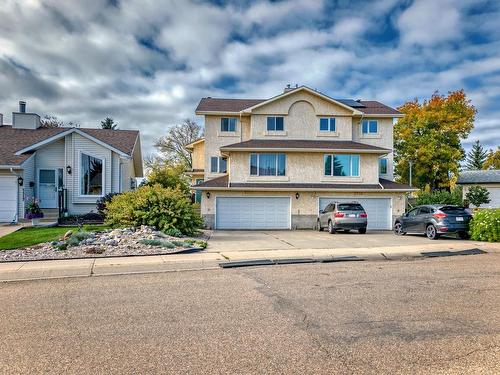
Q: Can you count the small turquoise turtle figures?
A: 0